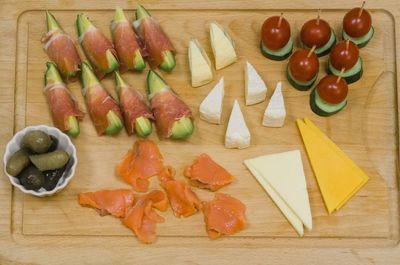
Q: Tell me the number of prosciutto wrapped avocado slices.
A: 8